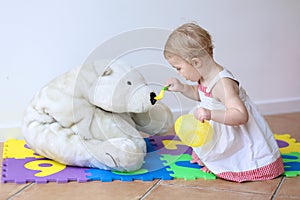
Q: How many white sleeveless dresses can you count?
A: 1